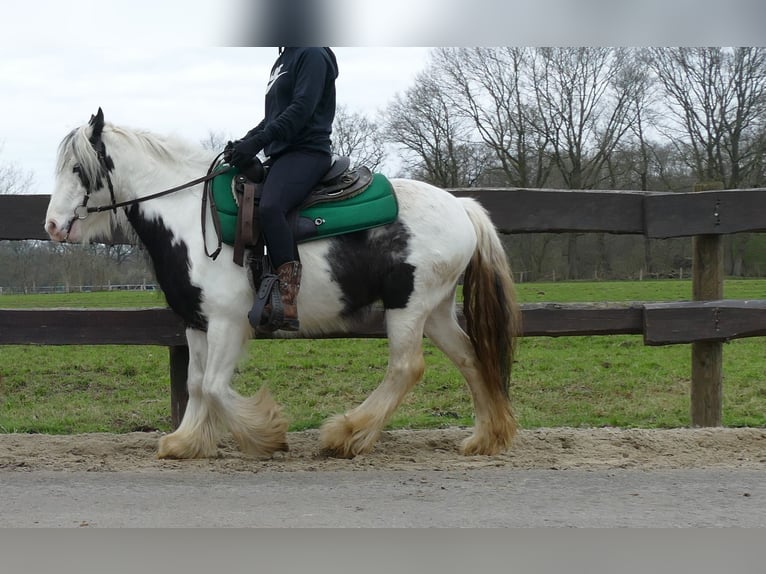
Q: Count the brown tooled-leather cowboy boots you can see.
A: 1